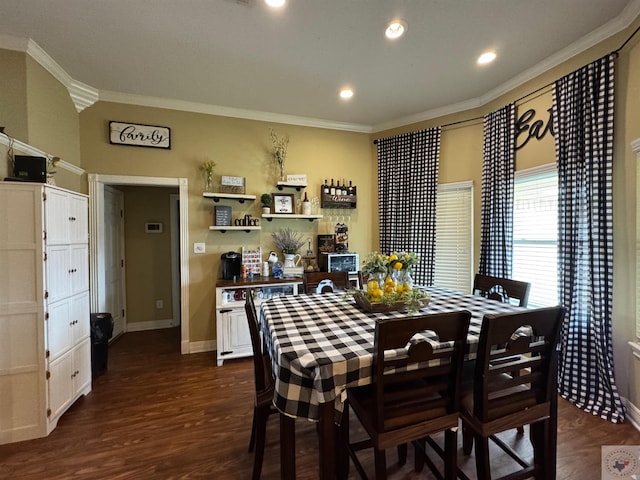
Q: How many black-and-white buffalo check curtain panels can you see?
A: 3